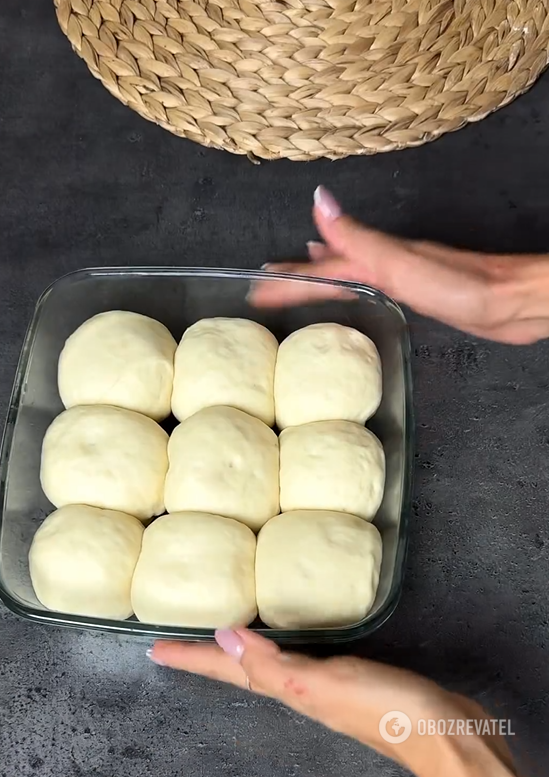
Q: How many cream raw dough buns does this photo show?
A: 9